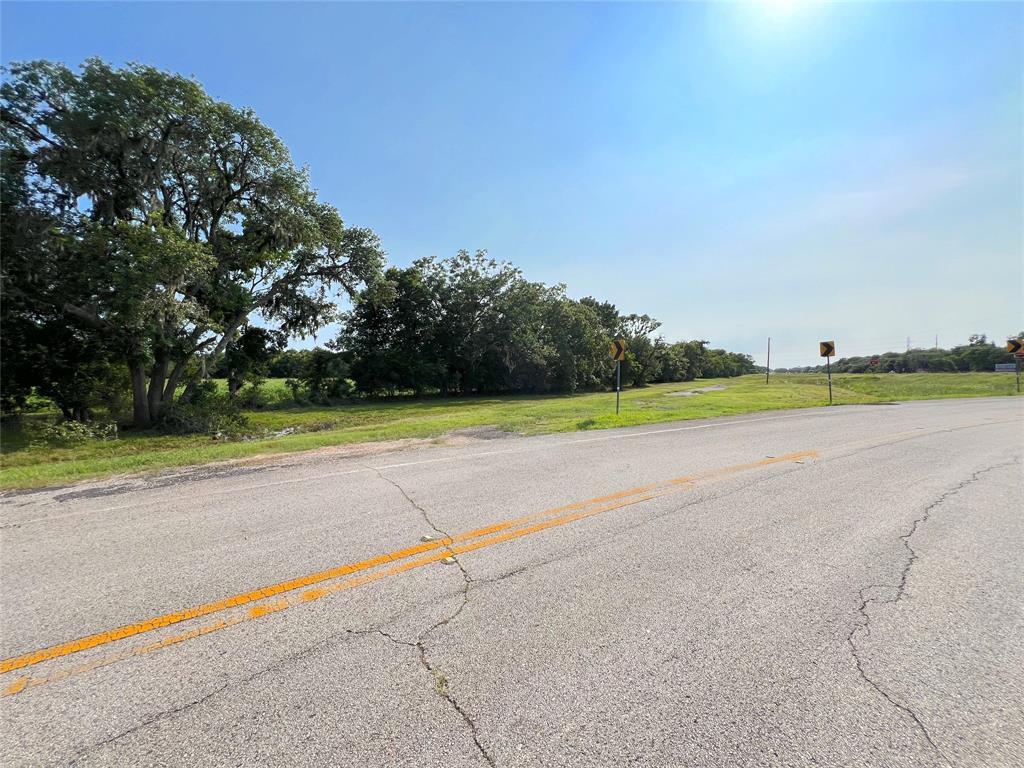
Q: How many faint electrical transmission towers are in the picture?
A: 2